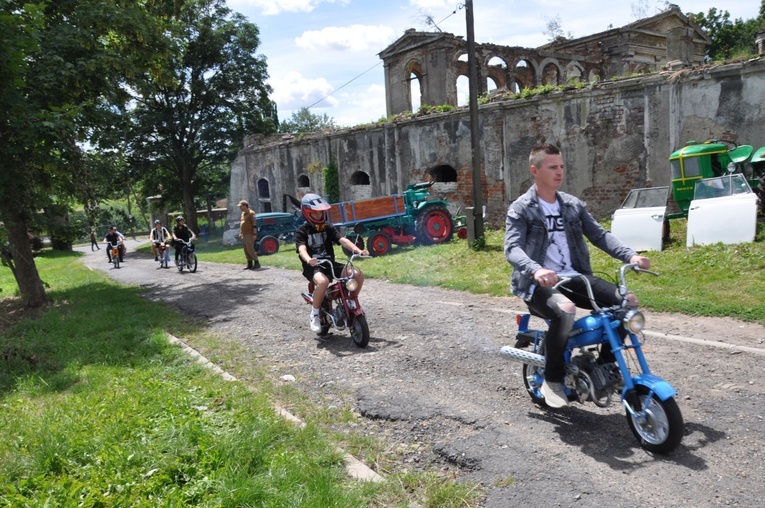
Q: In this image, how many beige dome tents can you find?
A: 0